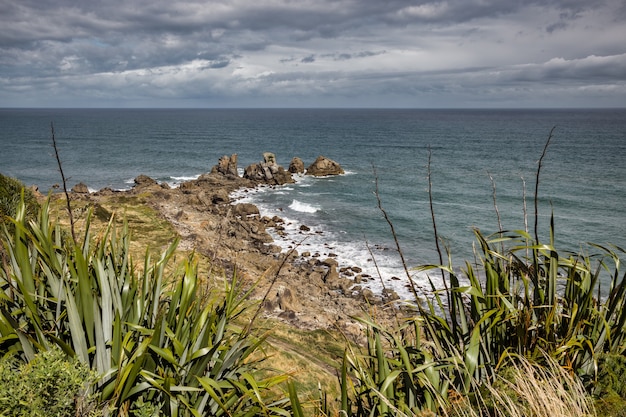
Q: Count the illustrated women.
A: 0